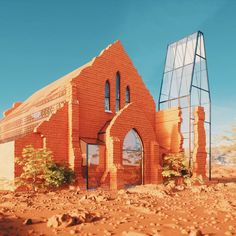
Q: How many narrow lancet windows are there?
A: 3